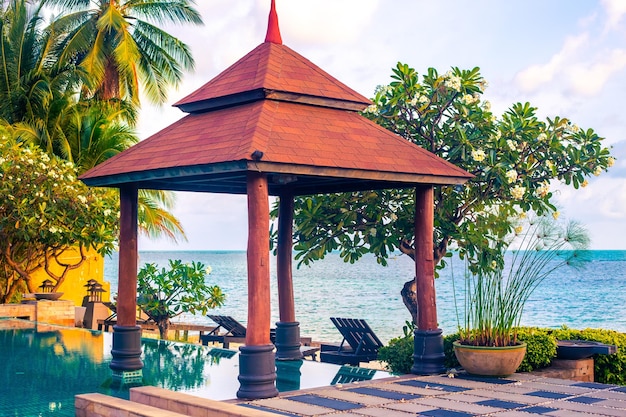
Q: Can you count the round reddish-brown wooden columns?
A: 4